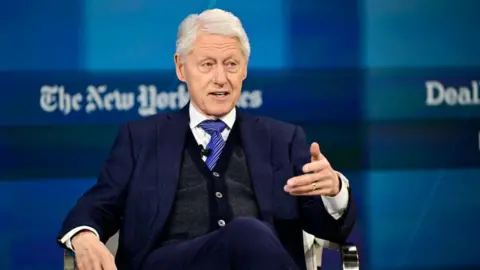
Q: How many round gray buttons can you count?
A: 3